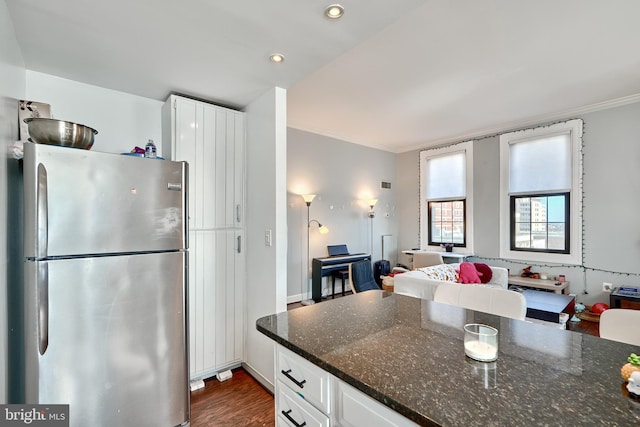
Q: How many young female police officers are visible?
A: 0